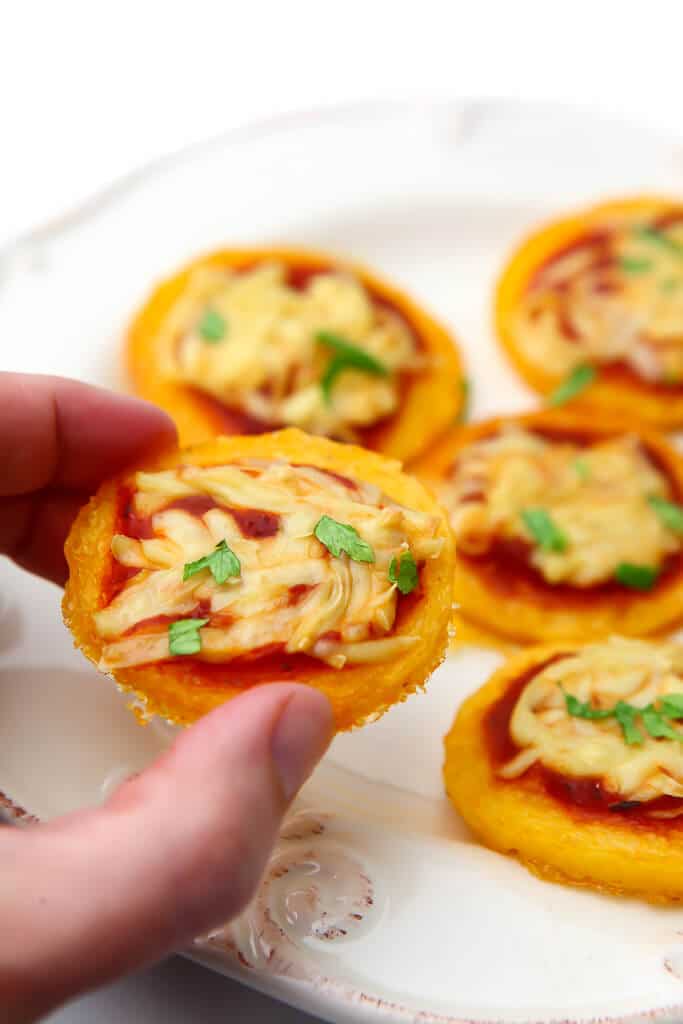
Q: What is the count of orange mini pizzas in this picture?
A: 5